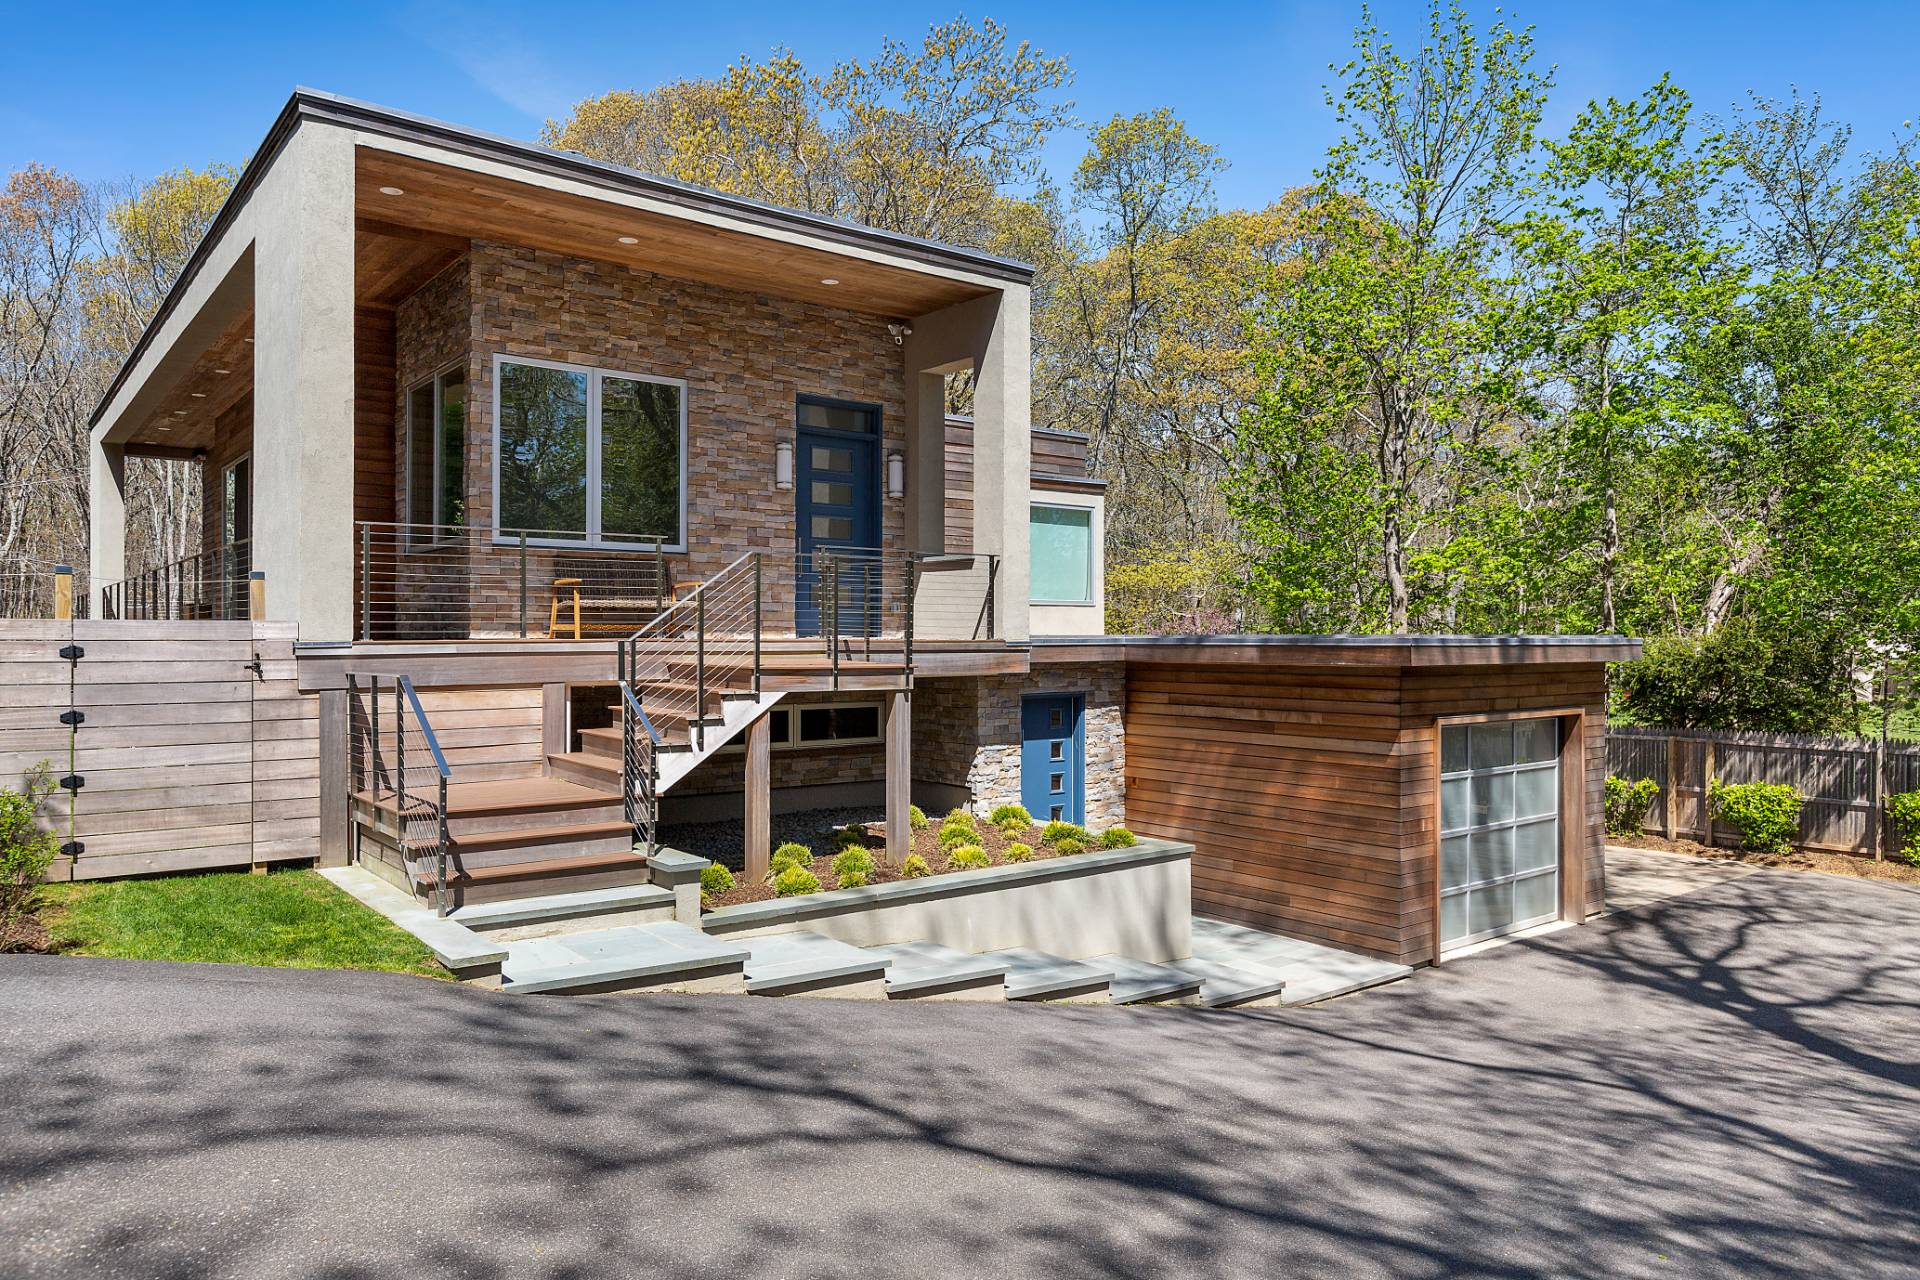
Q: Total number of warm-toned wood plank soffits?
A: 2